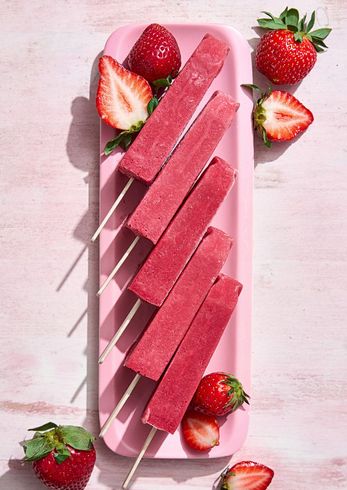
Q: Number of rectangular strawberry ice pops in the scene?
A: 5